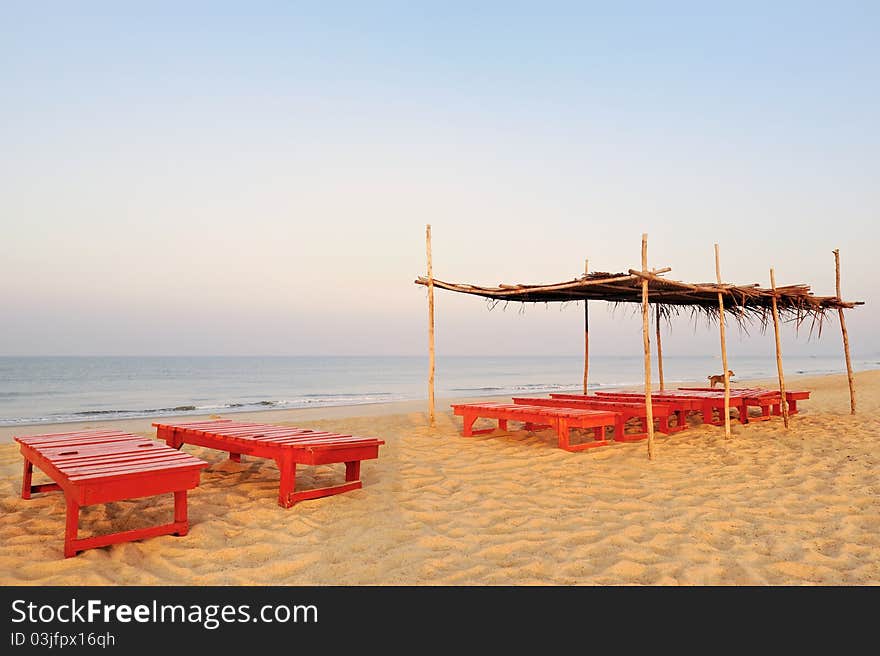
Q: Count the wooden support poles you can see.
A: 7